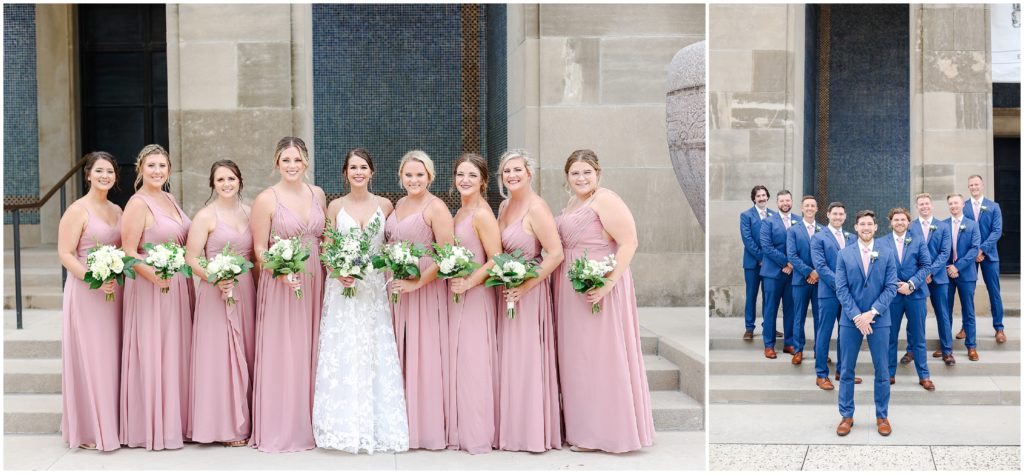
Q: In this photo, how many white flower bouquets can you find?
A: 9